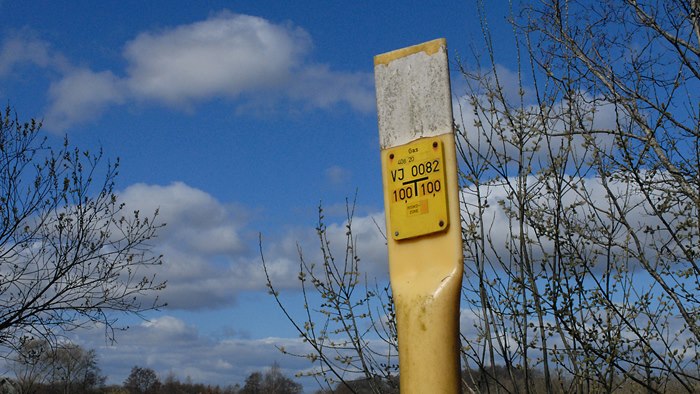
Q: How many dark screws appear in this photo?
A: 3